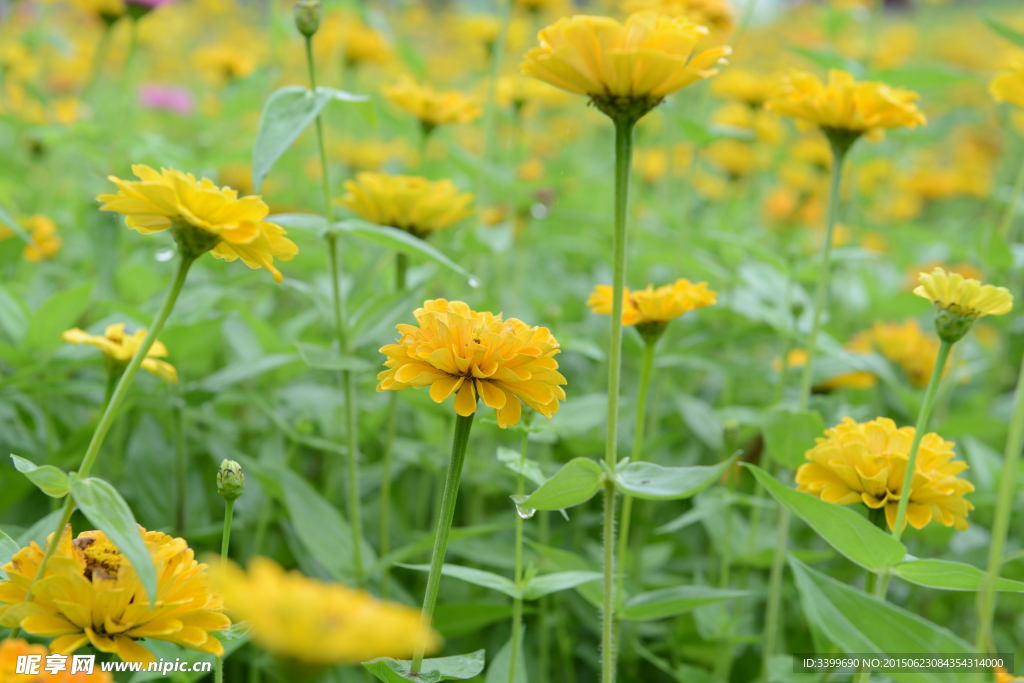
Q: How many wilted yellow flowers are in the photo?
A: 1